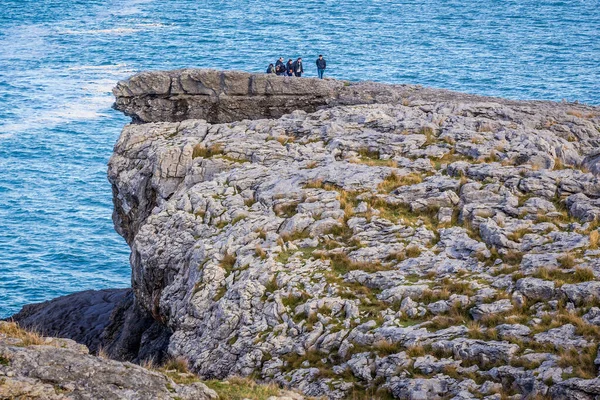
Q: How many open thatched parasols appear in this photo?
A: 0